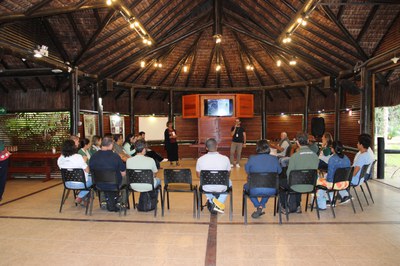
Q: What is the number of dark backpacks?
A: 3